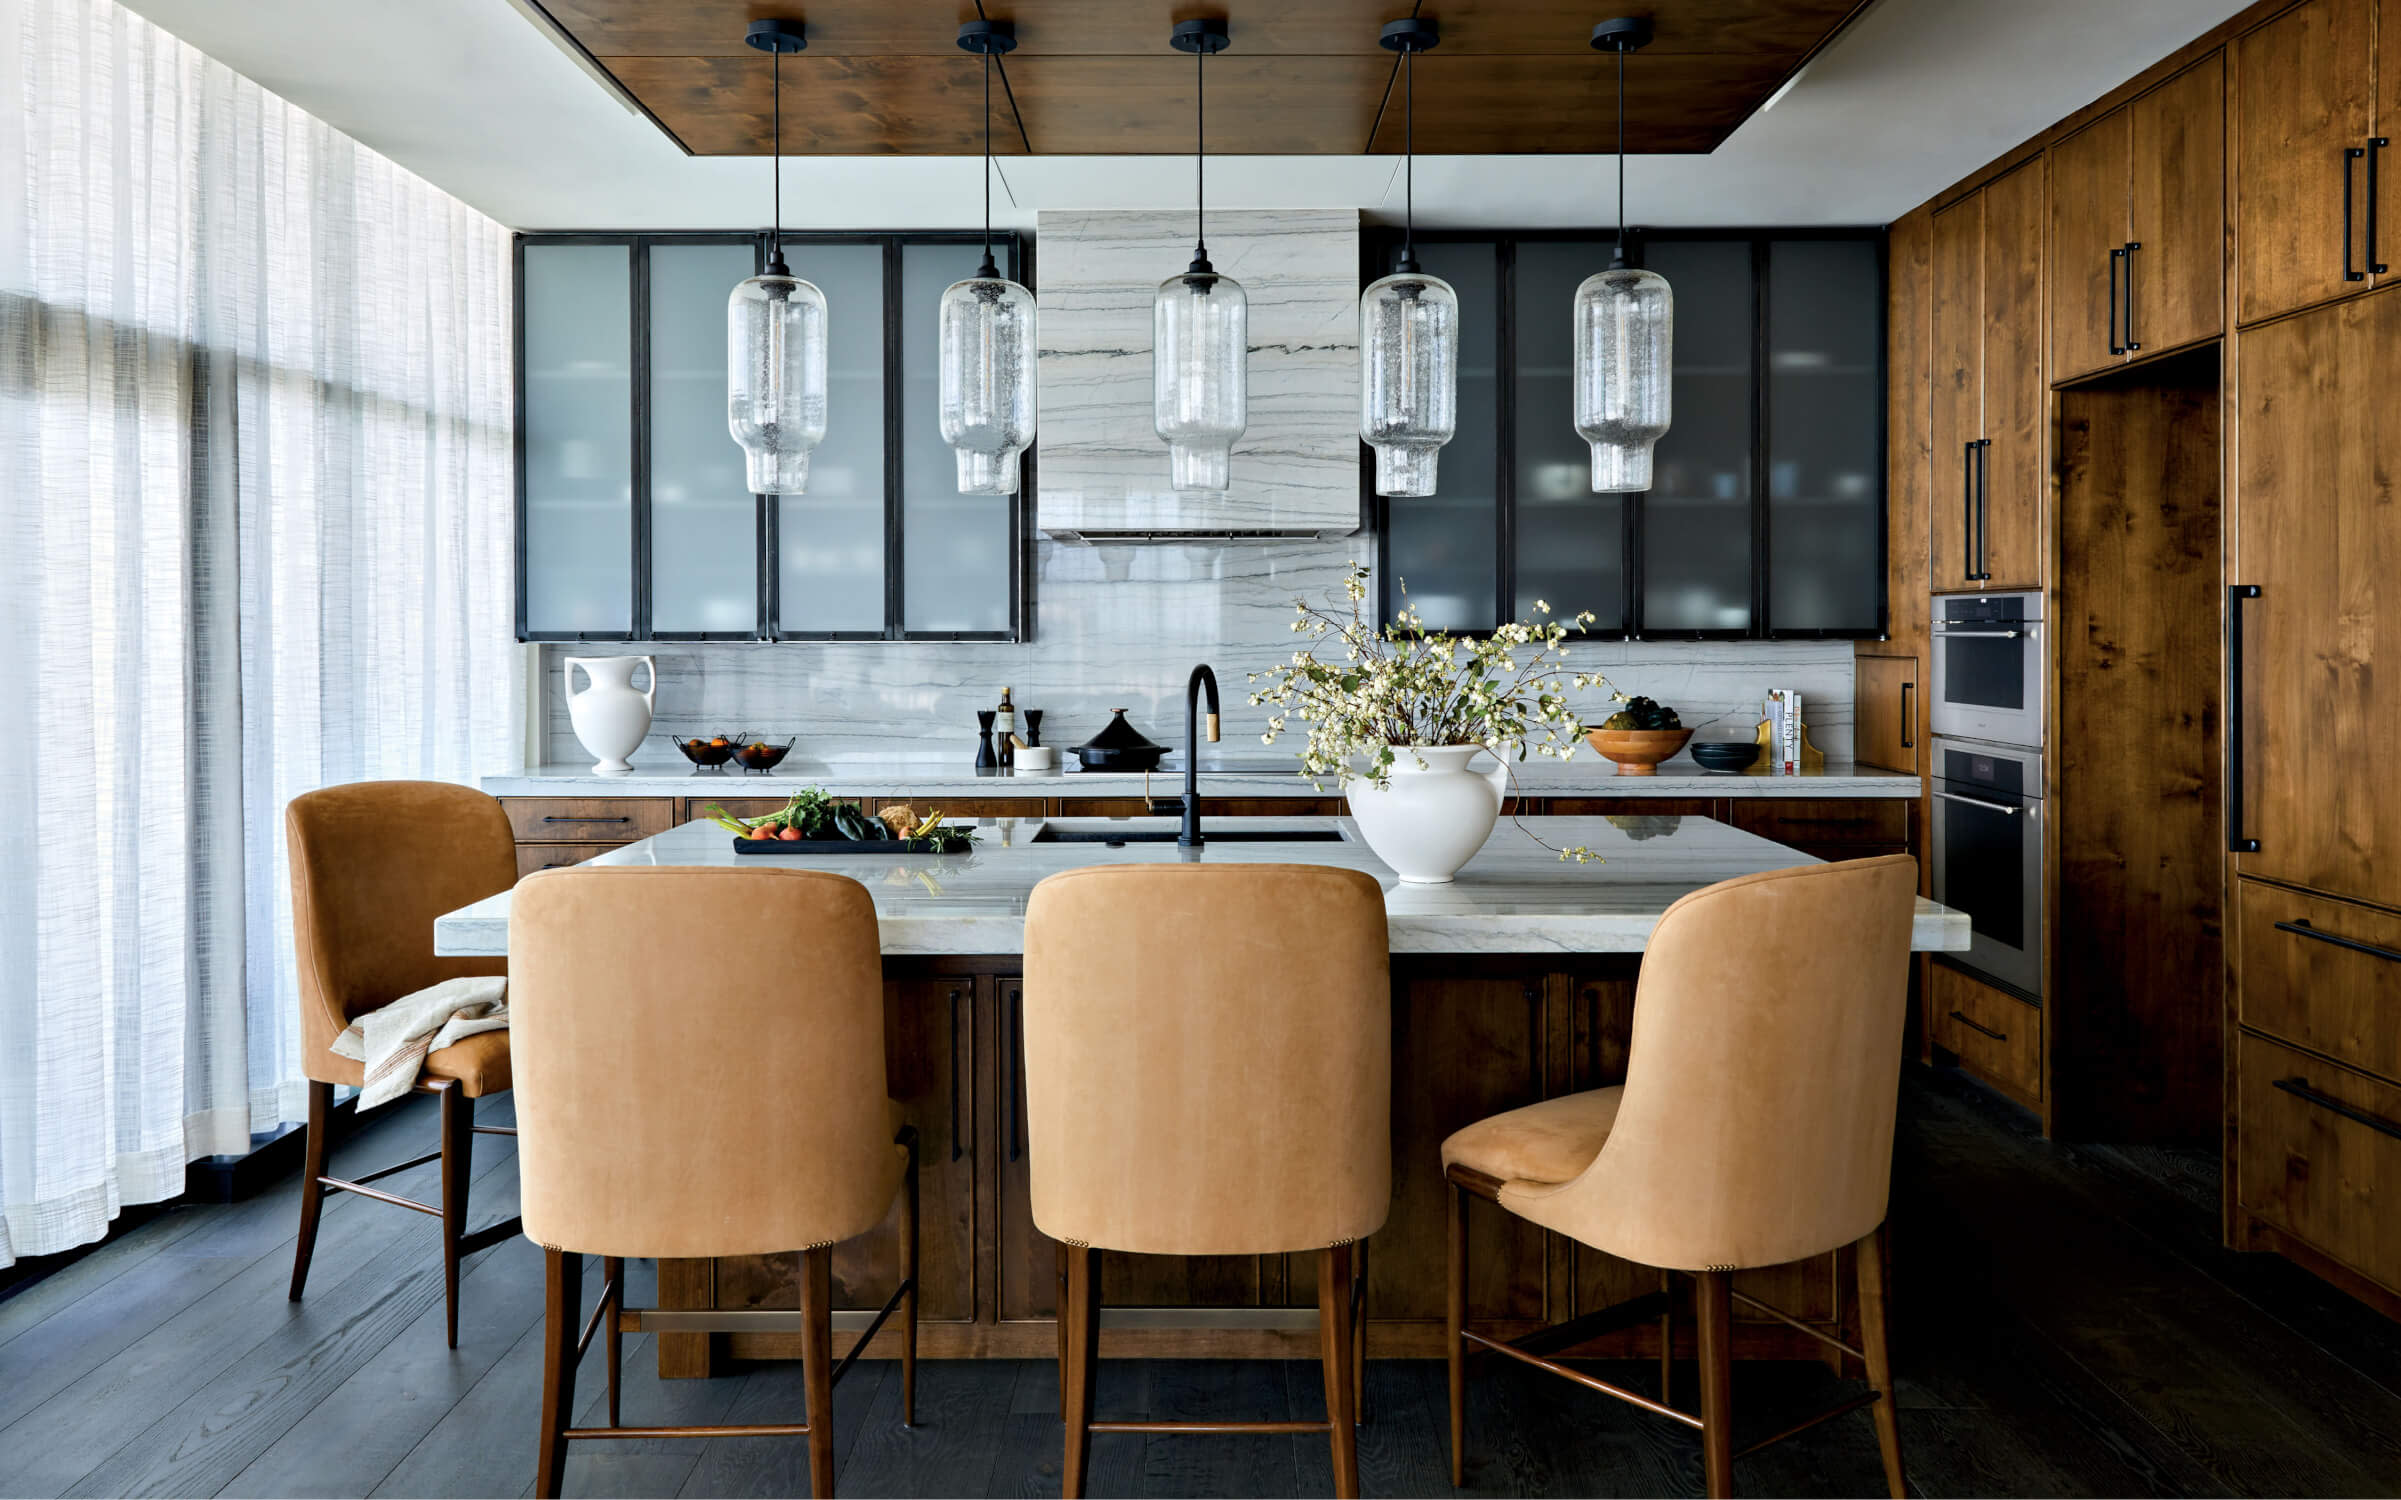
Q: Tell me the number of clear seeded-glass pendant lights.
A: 5